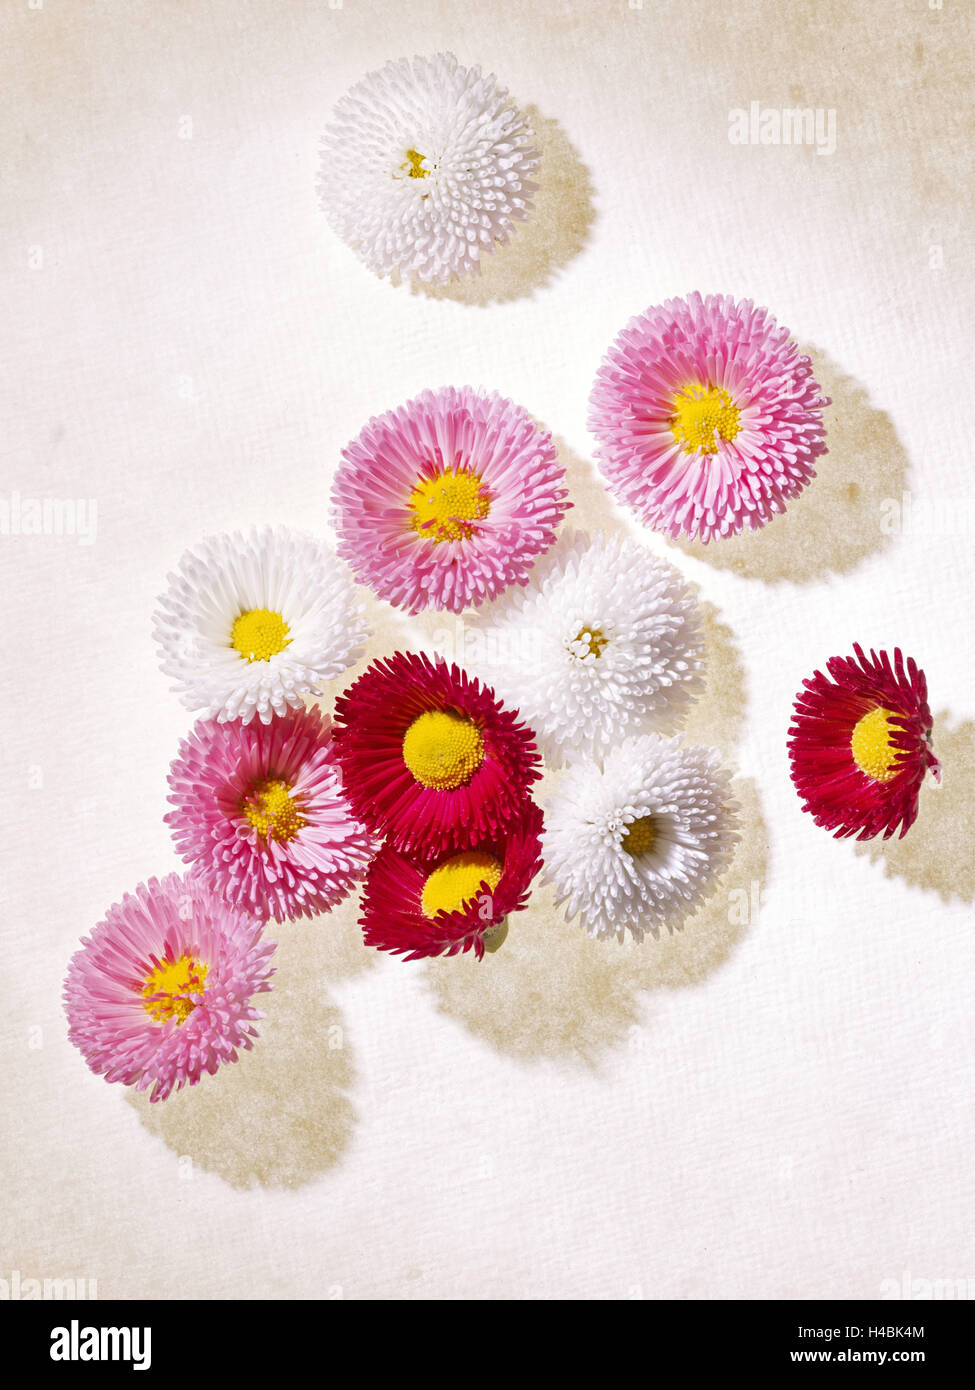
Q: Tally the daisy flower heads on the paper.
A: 11